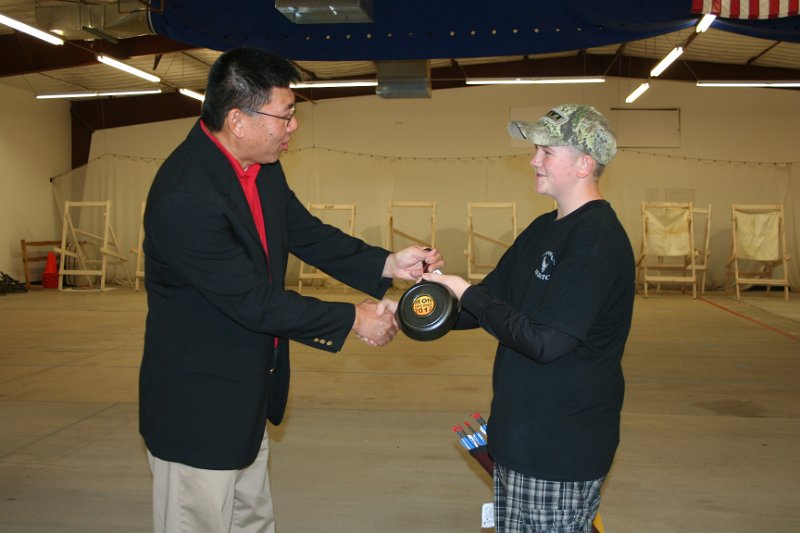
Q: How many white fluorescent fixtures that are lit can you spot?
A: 10